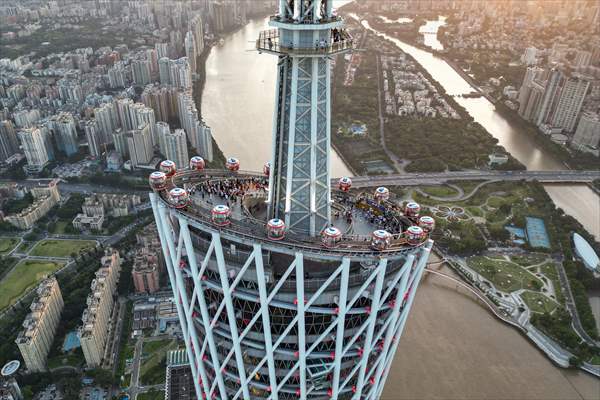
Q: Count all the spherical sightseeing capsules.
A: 15